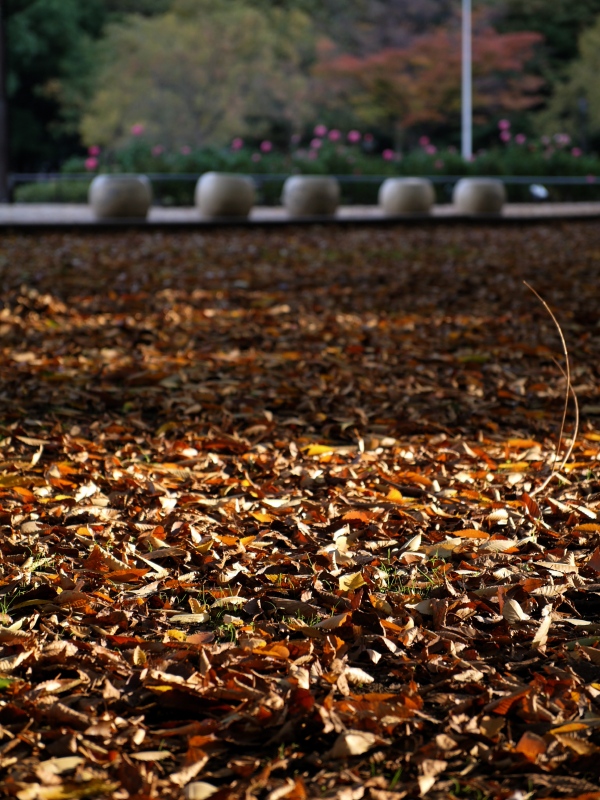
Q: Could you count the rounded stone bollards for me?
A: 5